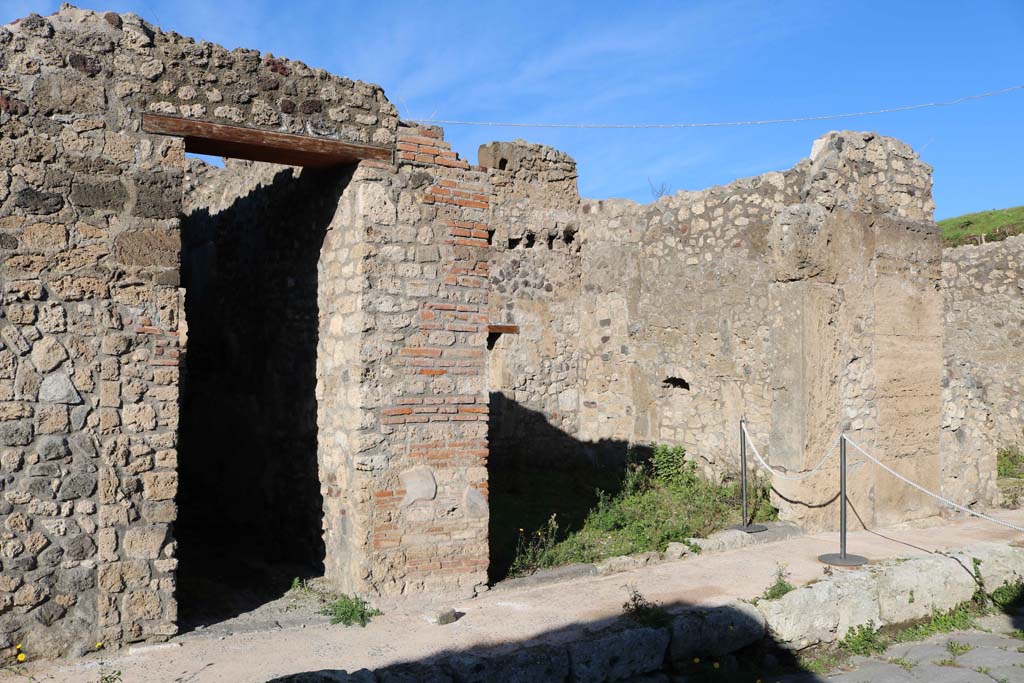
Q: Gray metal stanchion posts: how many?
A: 2